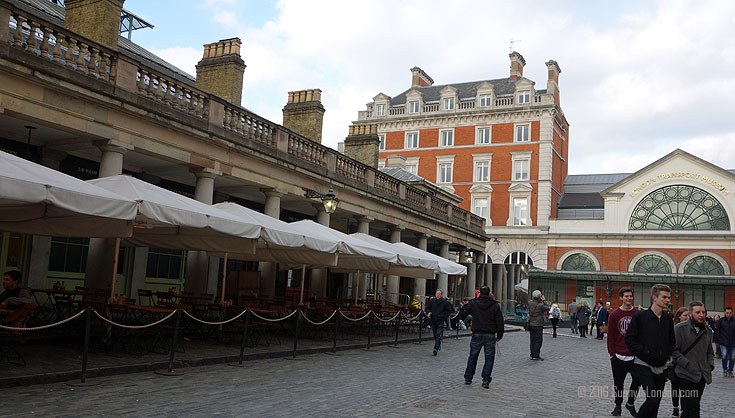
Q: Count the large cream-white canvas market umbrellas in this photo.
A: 6